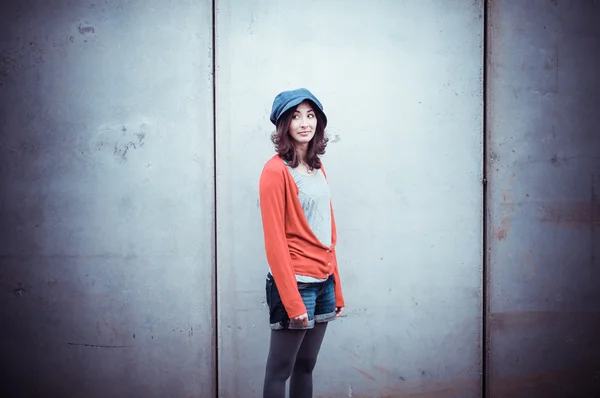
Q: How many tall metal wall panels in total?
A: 3